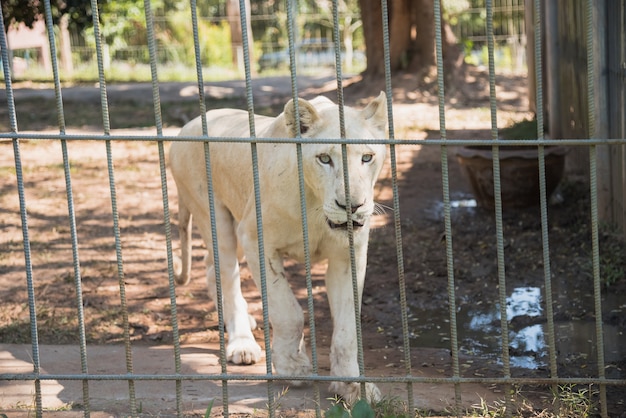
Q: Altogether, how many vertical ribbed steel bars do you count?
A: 13